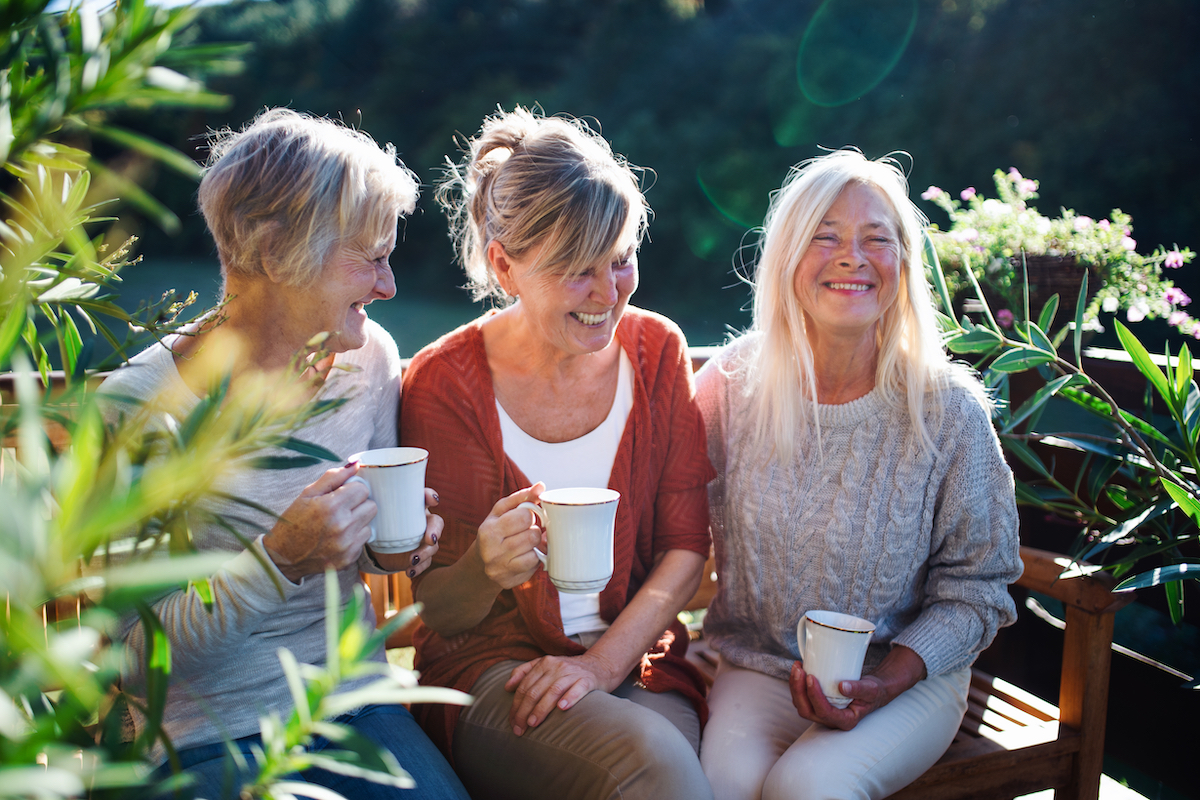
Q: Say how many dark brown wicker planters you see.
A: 1